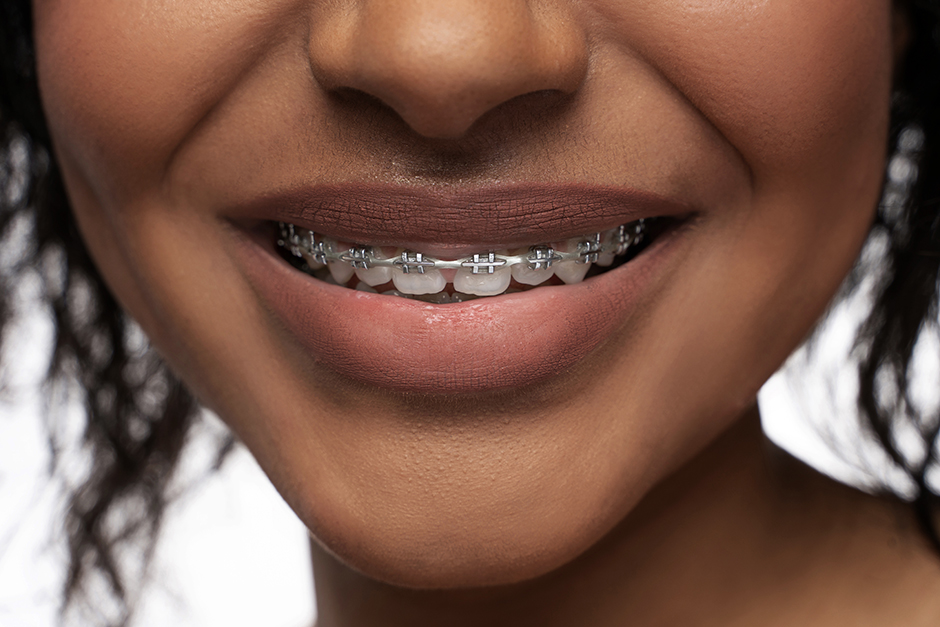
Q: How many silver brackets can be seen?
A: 10